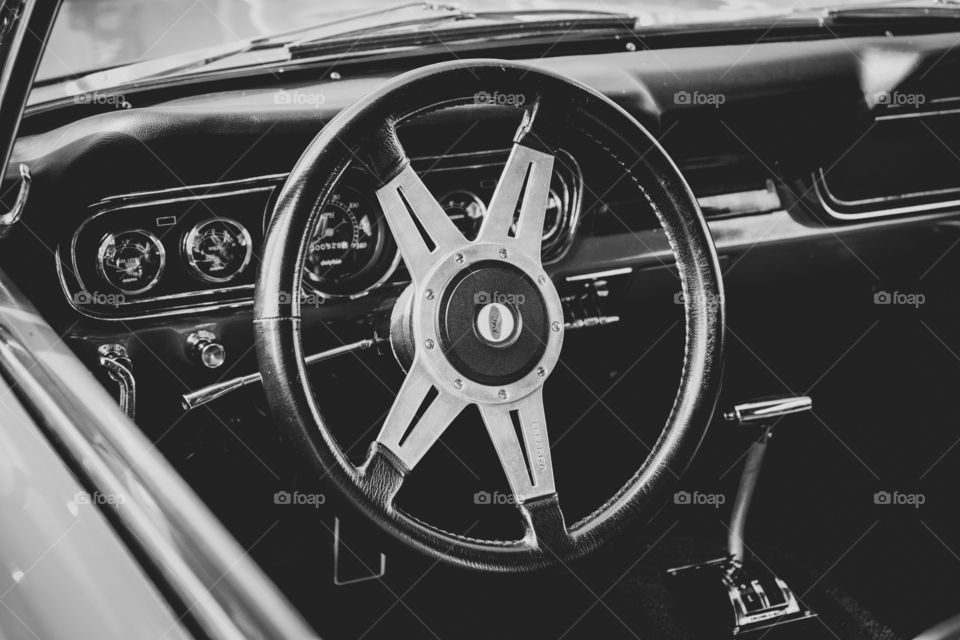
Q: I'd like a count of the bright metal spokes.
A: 4